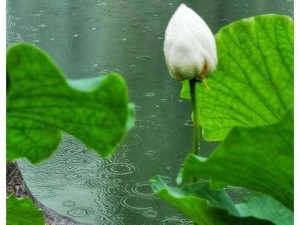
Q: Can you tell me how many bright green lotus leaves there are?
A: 5